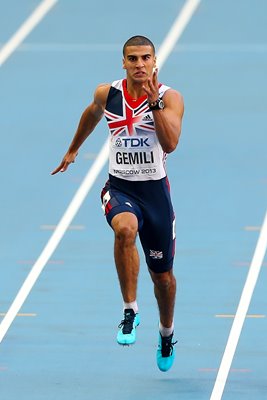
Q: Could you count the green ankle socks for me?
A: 0